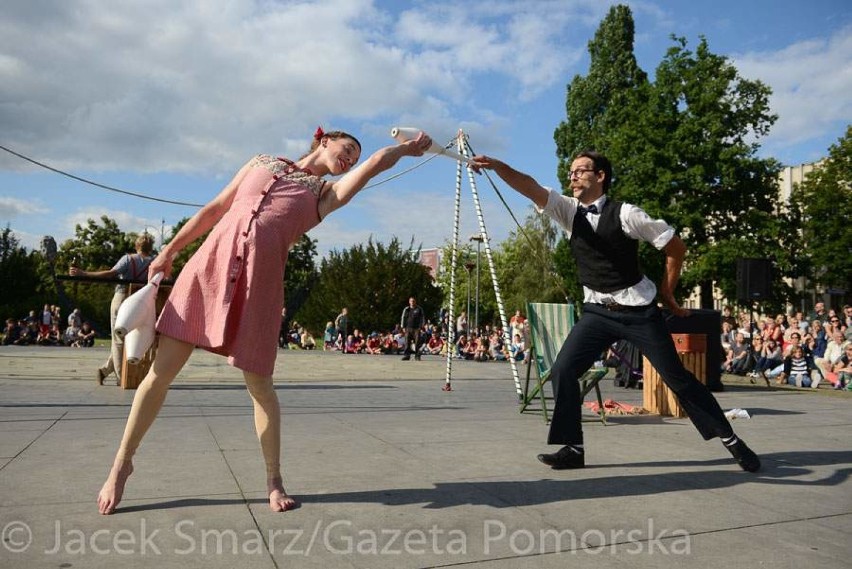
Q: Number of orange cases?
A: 1